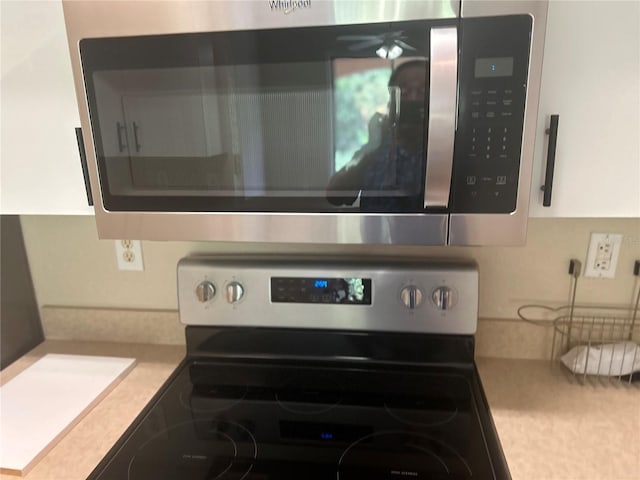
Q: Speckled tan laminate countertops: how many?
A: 2